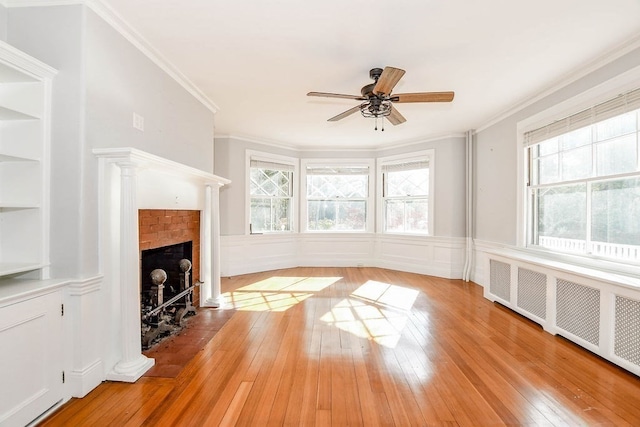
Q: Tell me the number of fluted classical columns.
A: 2